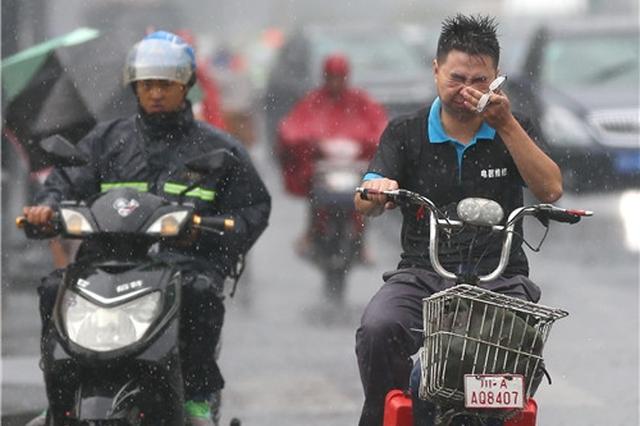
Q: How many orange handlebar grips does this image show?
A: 2